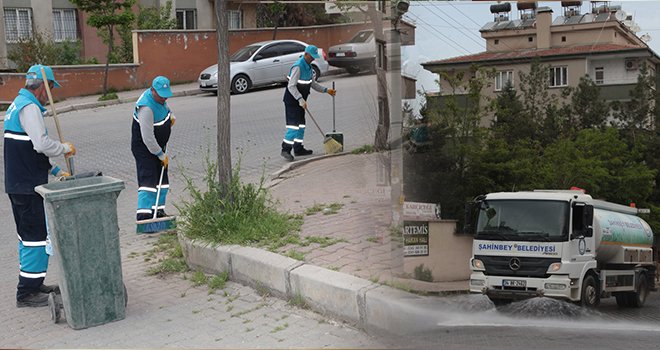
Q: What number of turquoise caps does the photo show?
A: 3